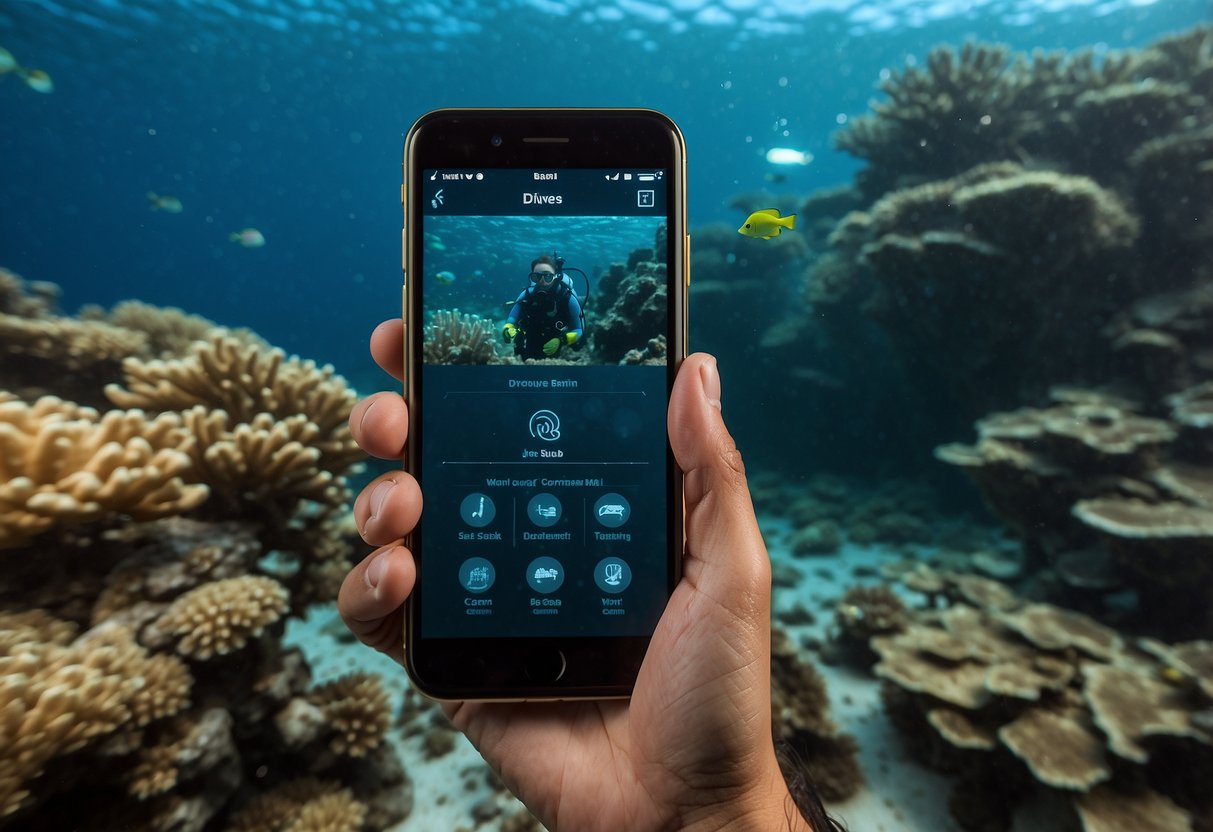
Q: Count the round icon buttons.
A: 6